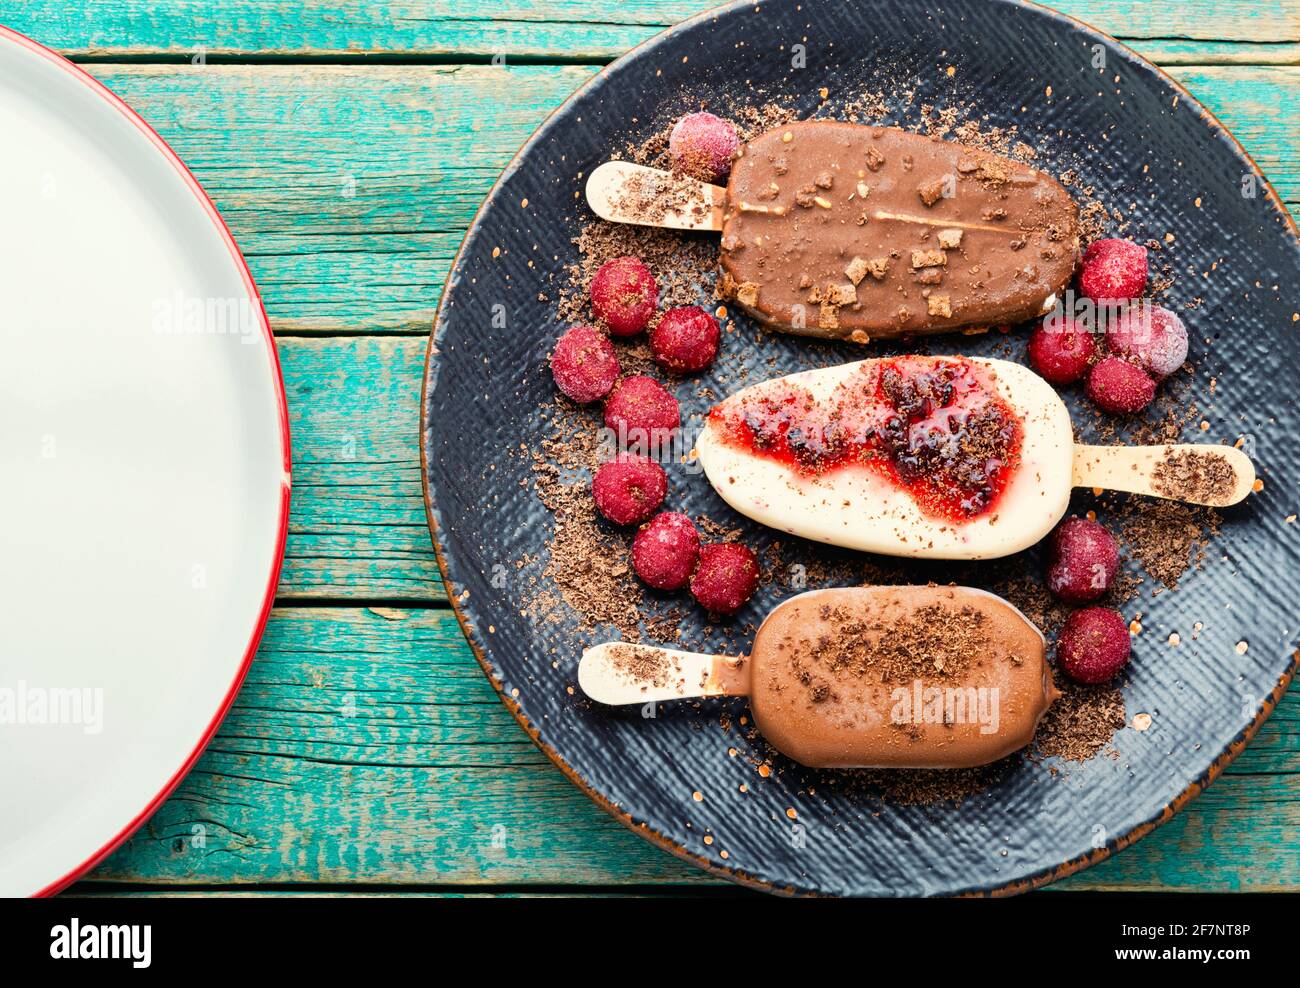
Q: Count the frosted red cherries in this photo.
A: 14